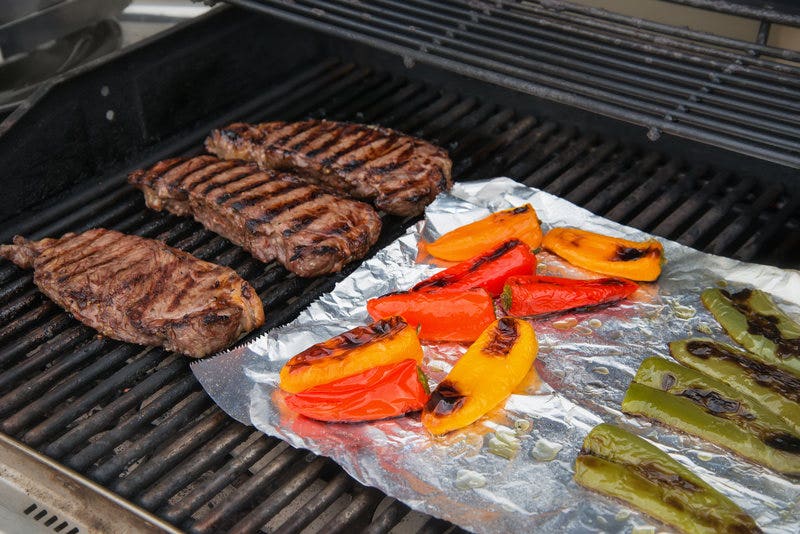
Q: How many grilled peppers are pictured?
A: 12